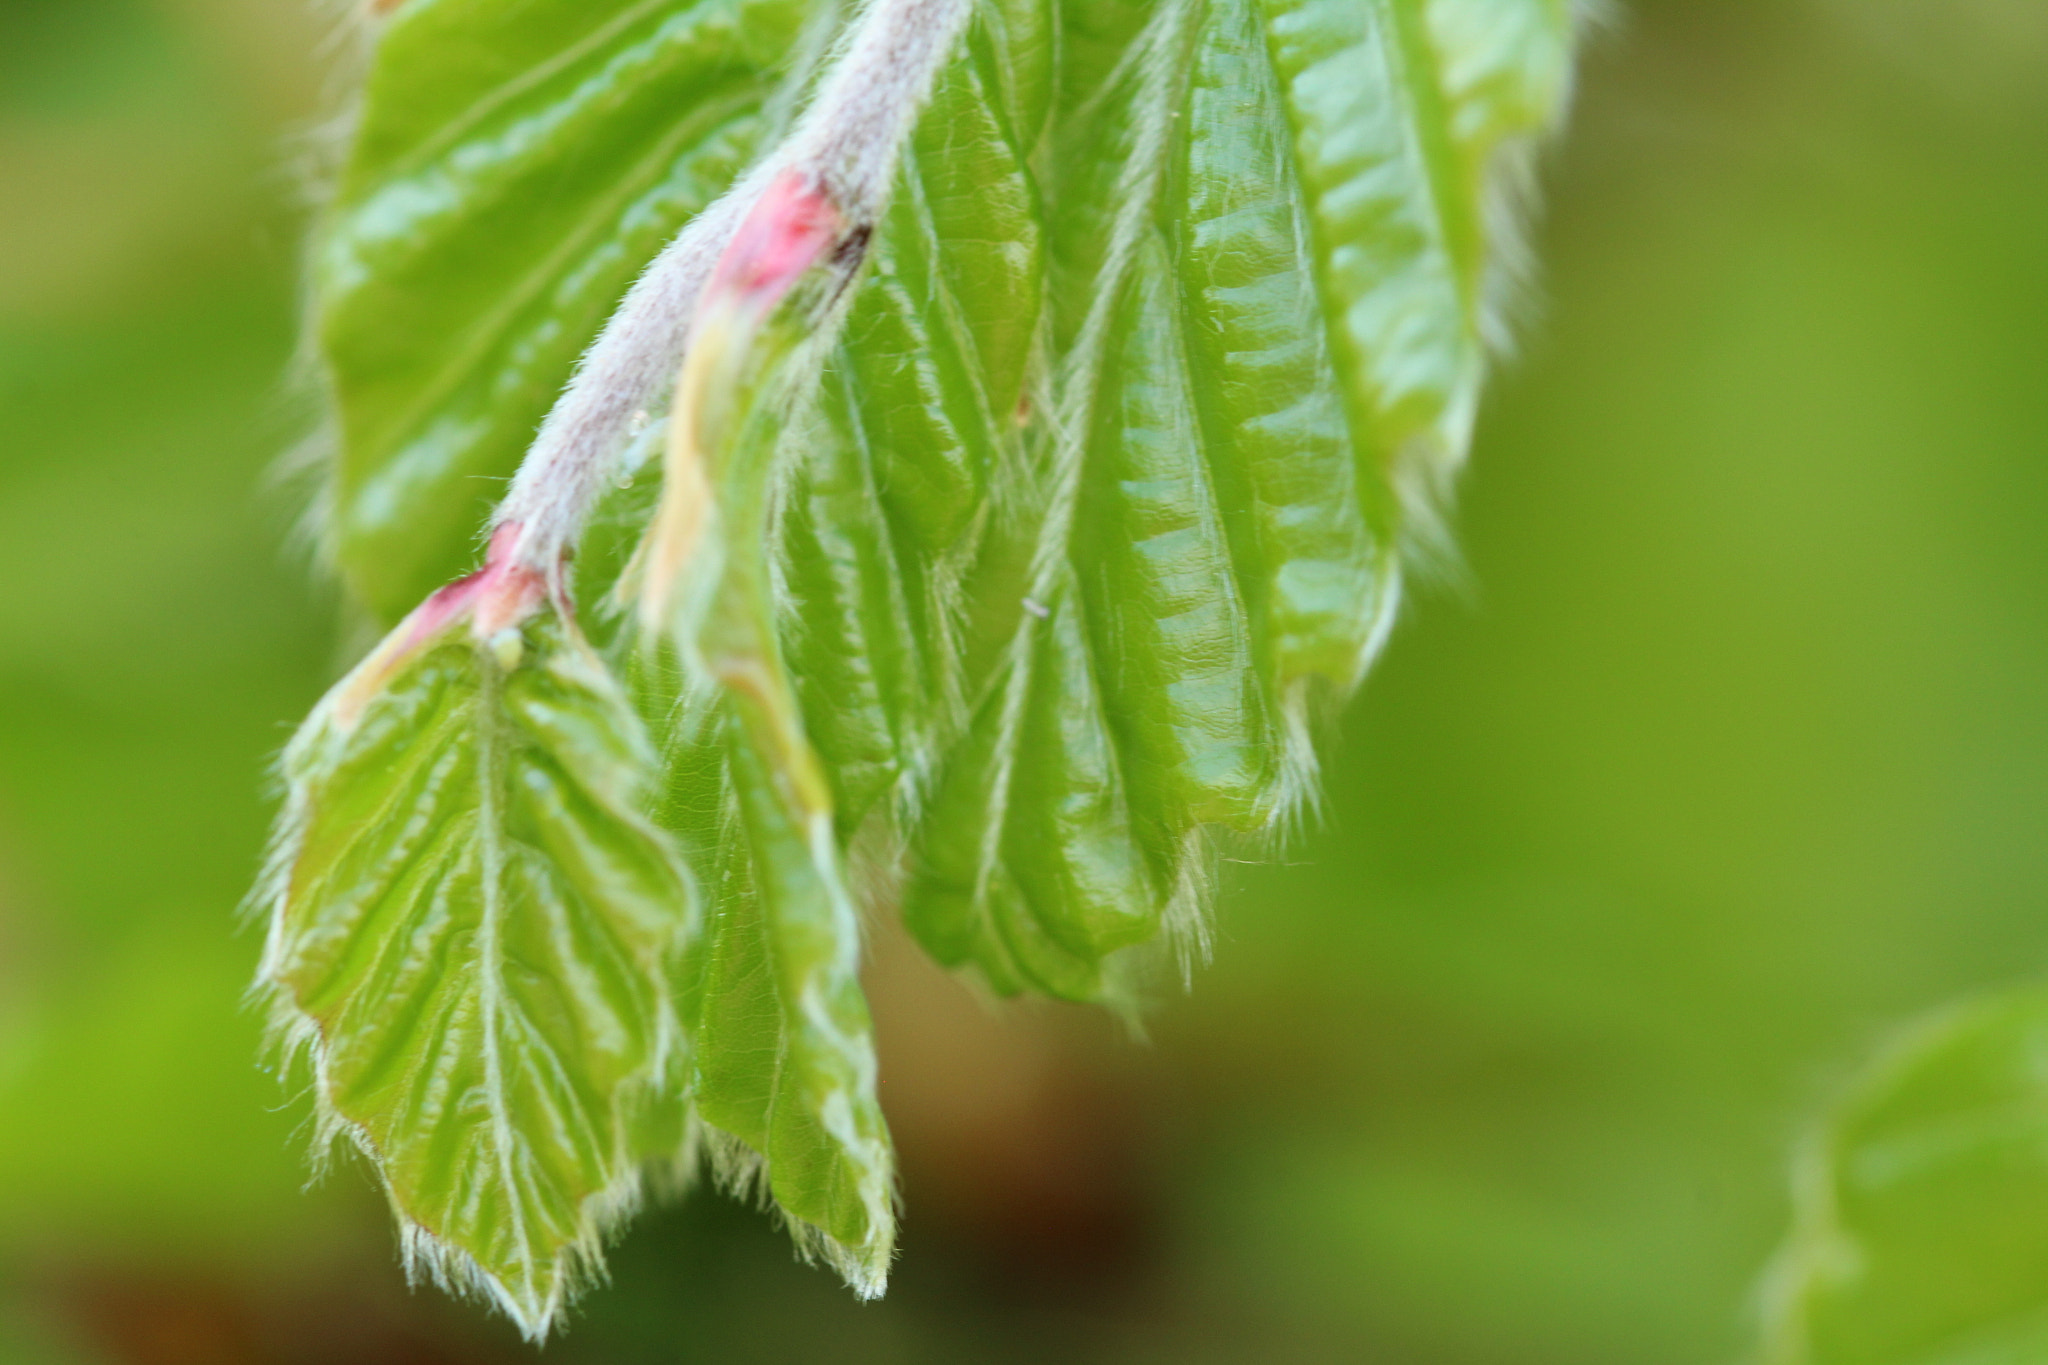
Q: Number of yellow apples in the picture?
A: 0